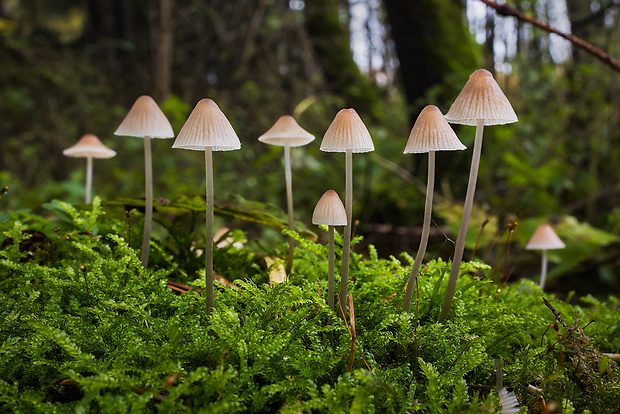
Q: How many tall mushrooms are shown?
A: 6